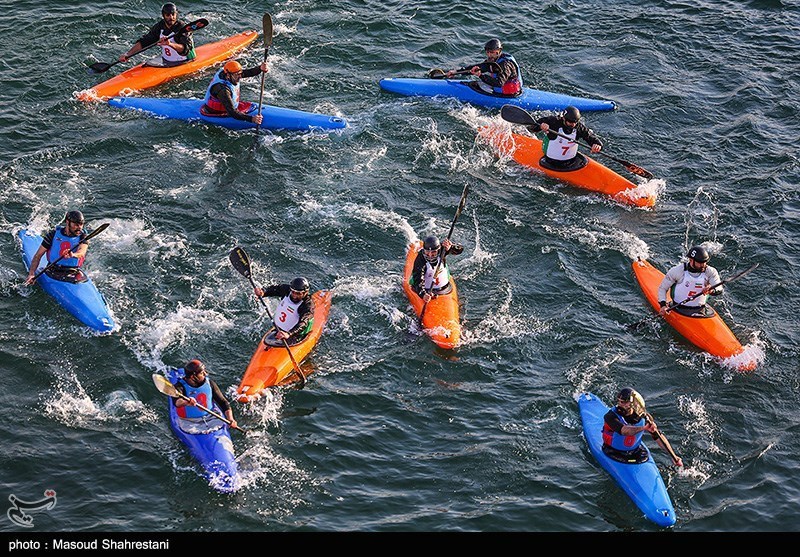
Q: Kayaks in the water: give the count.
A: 10